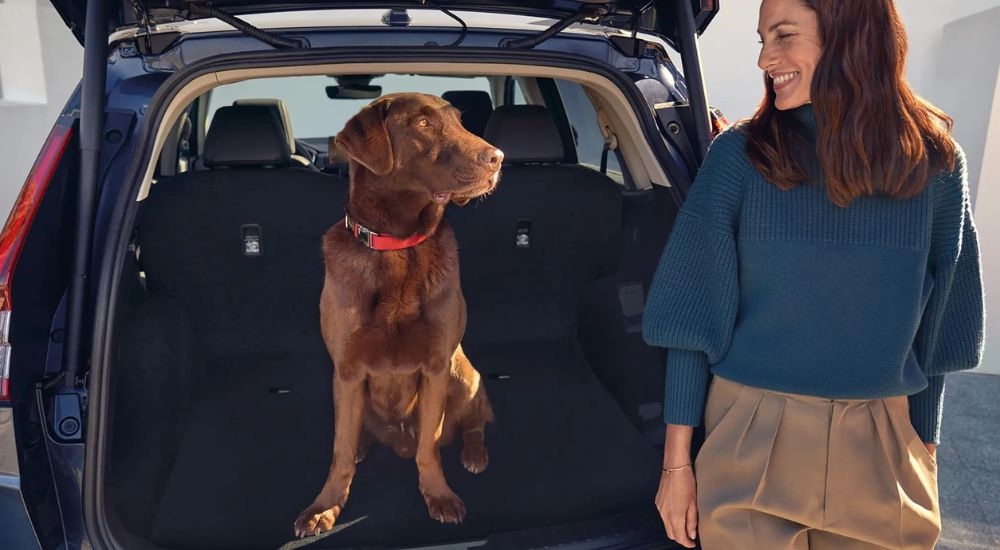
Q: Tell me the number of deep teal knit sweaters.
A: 1